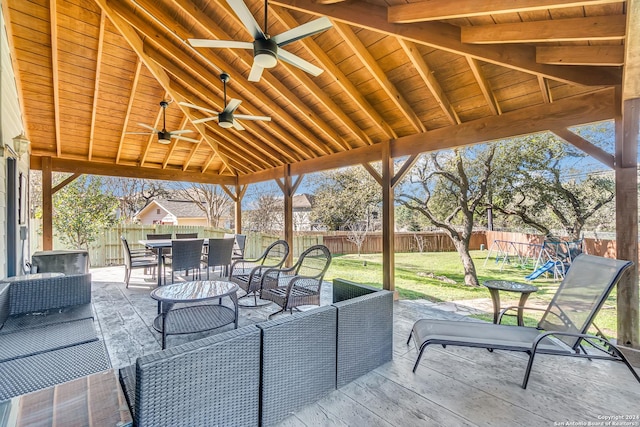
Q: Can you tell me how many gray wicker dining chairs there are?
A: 6